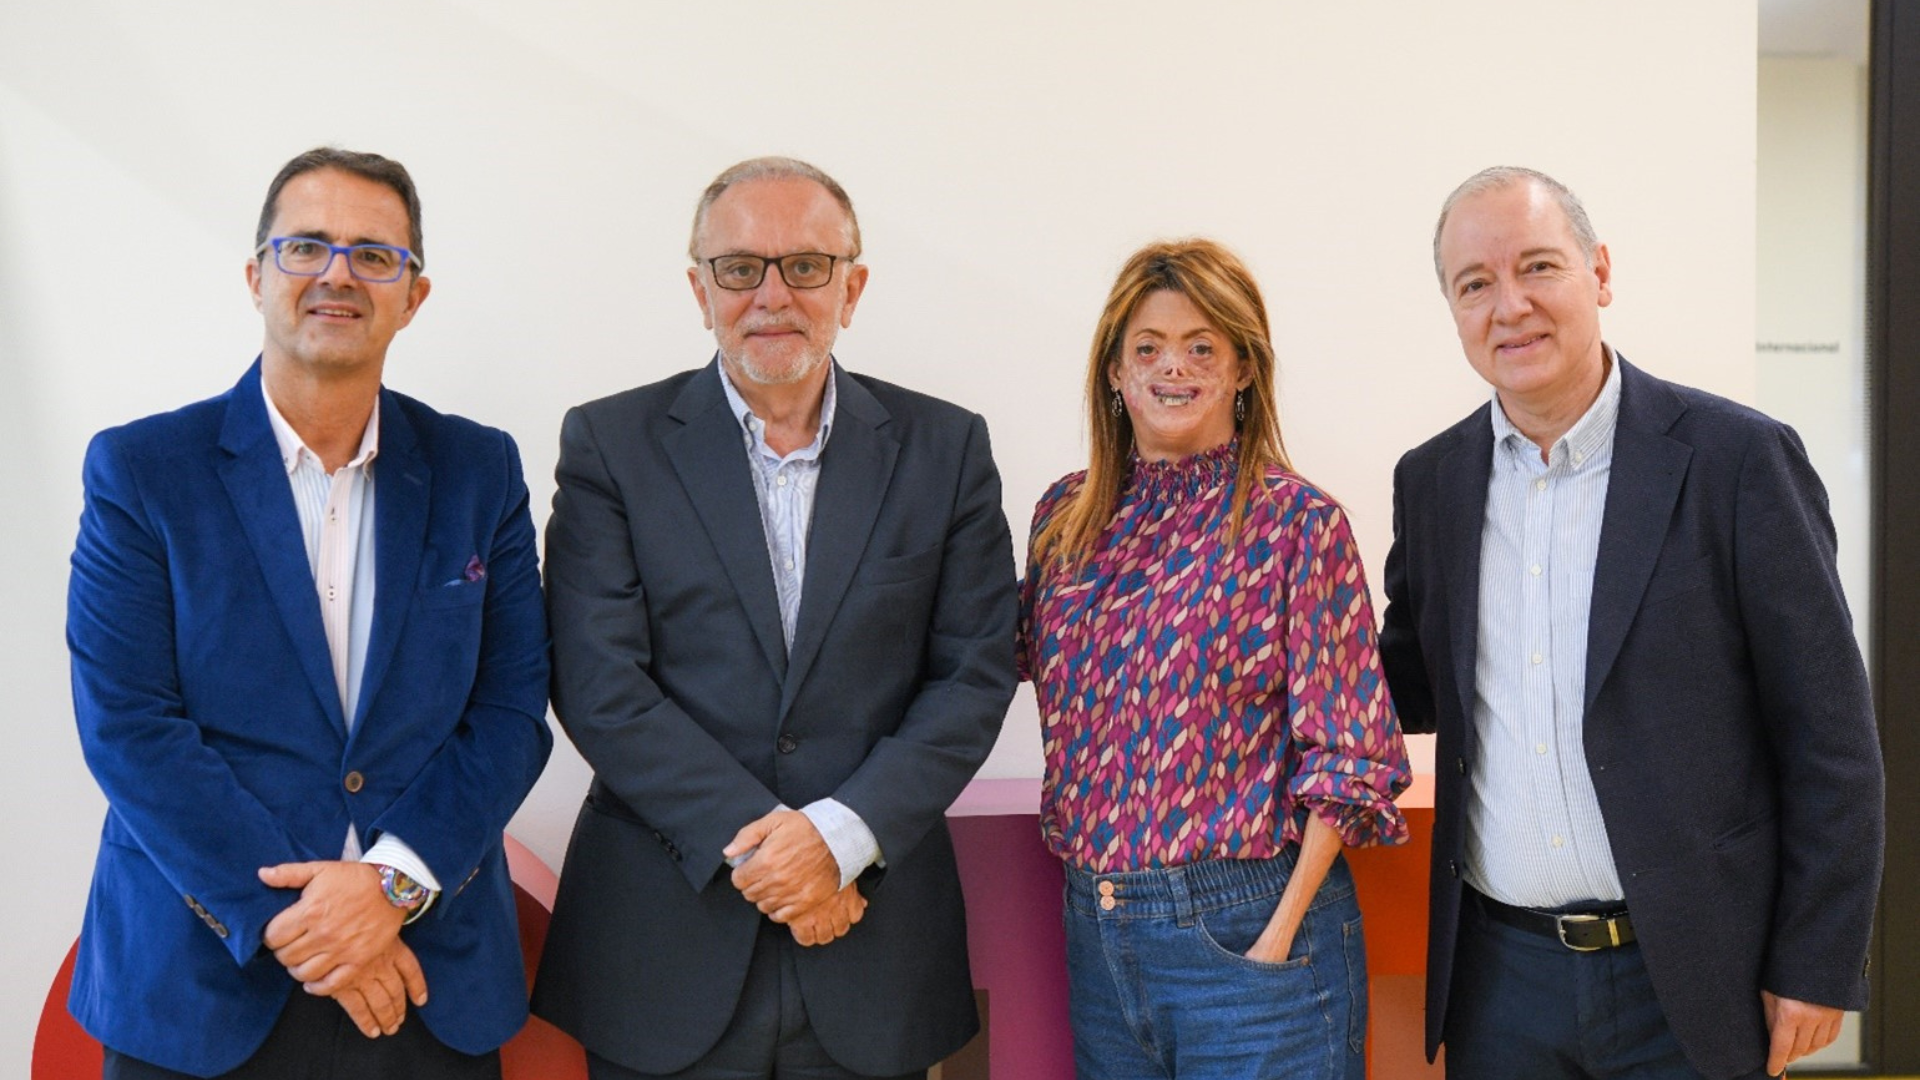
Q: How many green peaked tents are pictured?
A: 0